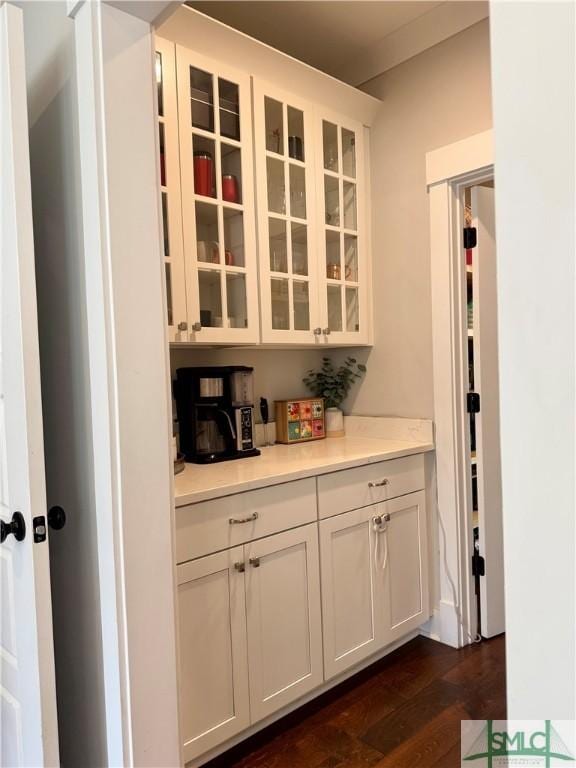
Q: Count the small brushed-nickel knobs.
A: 8